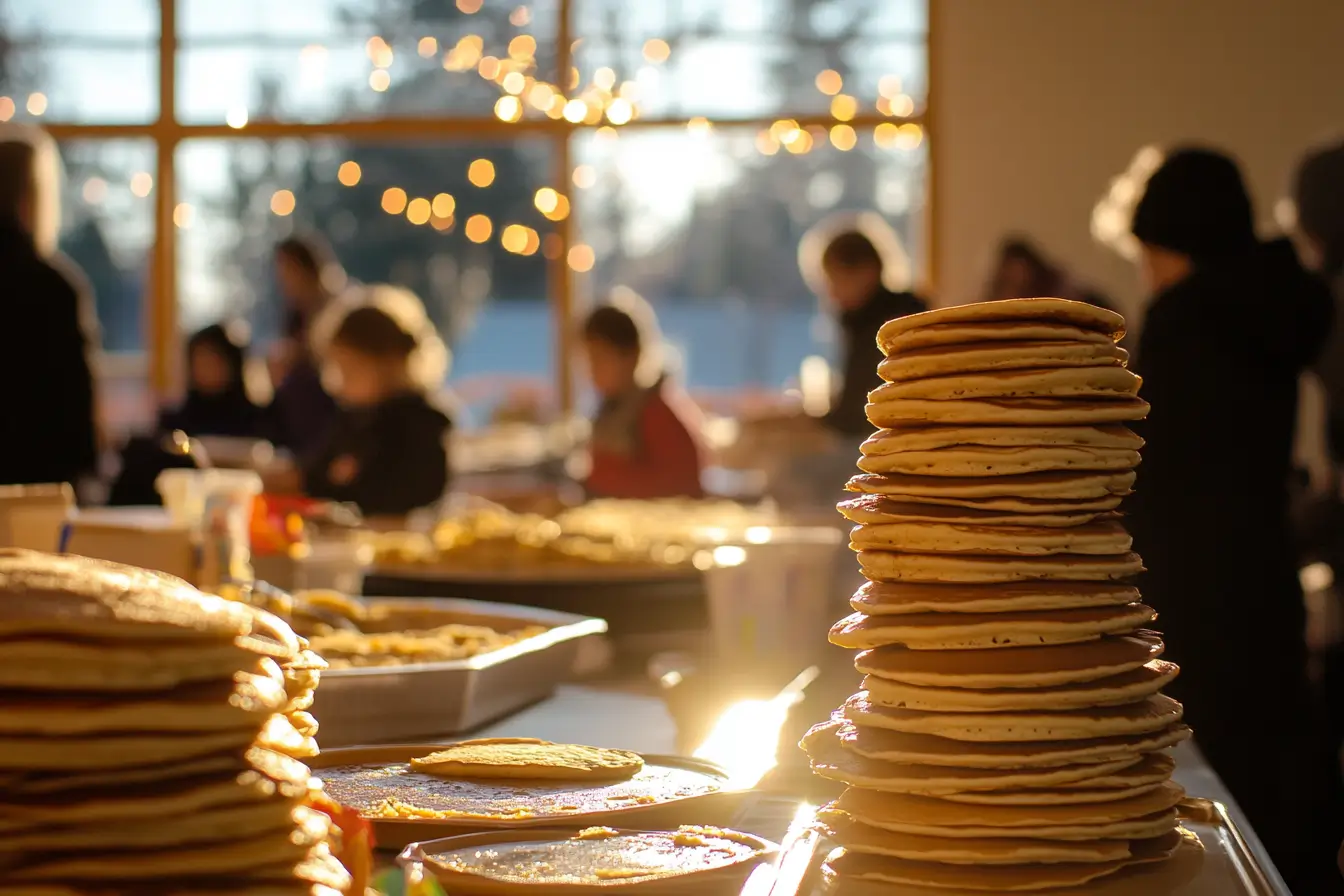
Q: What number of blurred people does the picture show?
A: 9